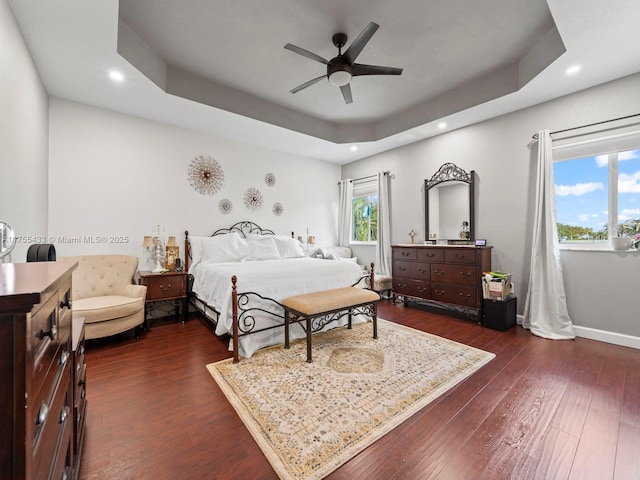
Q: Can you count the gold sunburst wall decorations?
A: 5